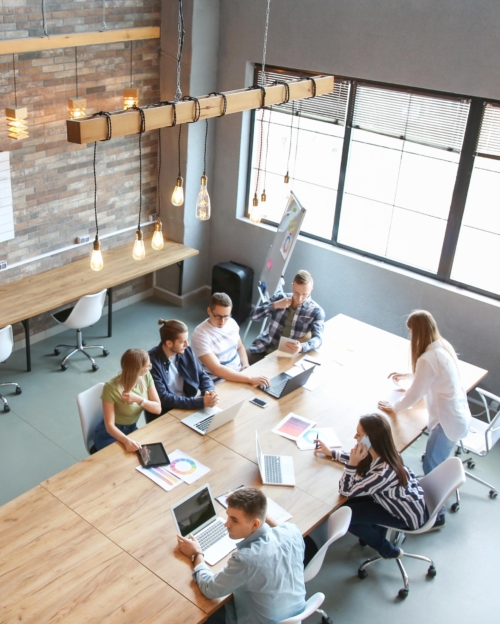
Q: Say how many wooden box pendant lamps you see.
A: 3